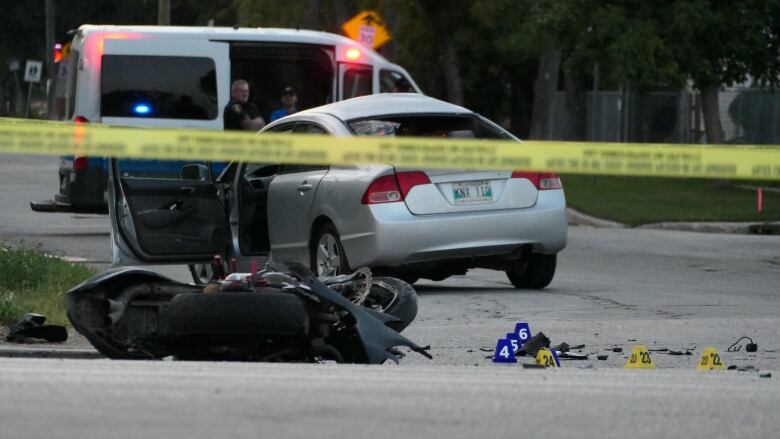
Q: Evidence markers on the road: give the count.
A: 6